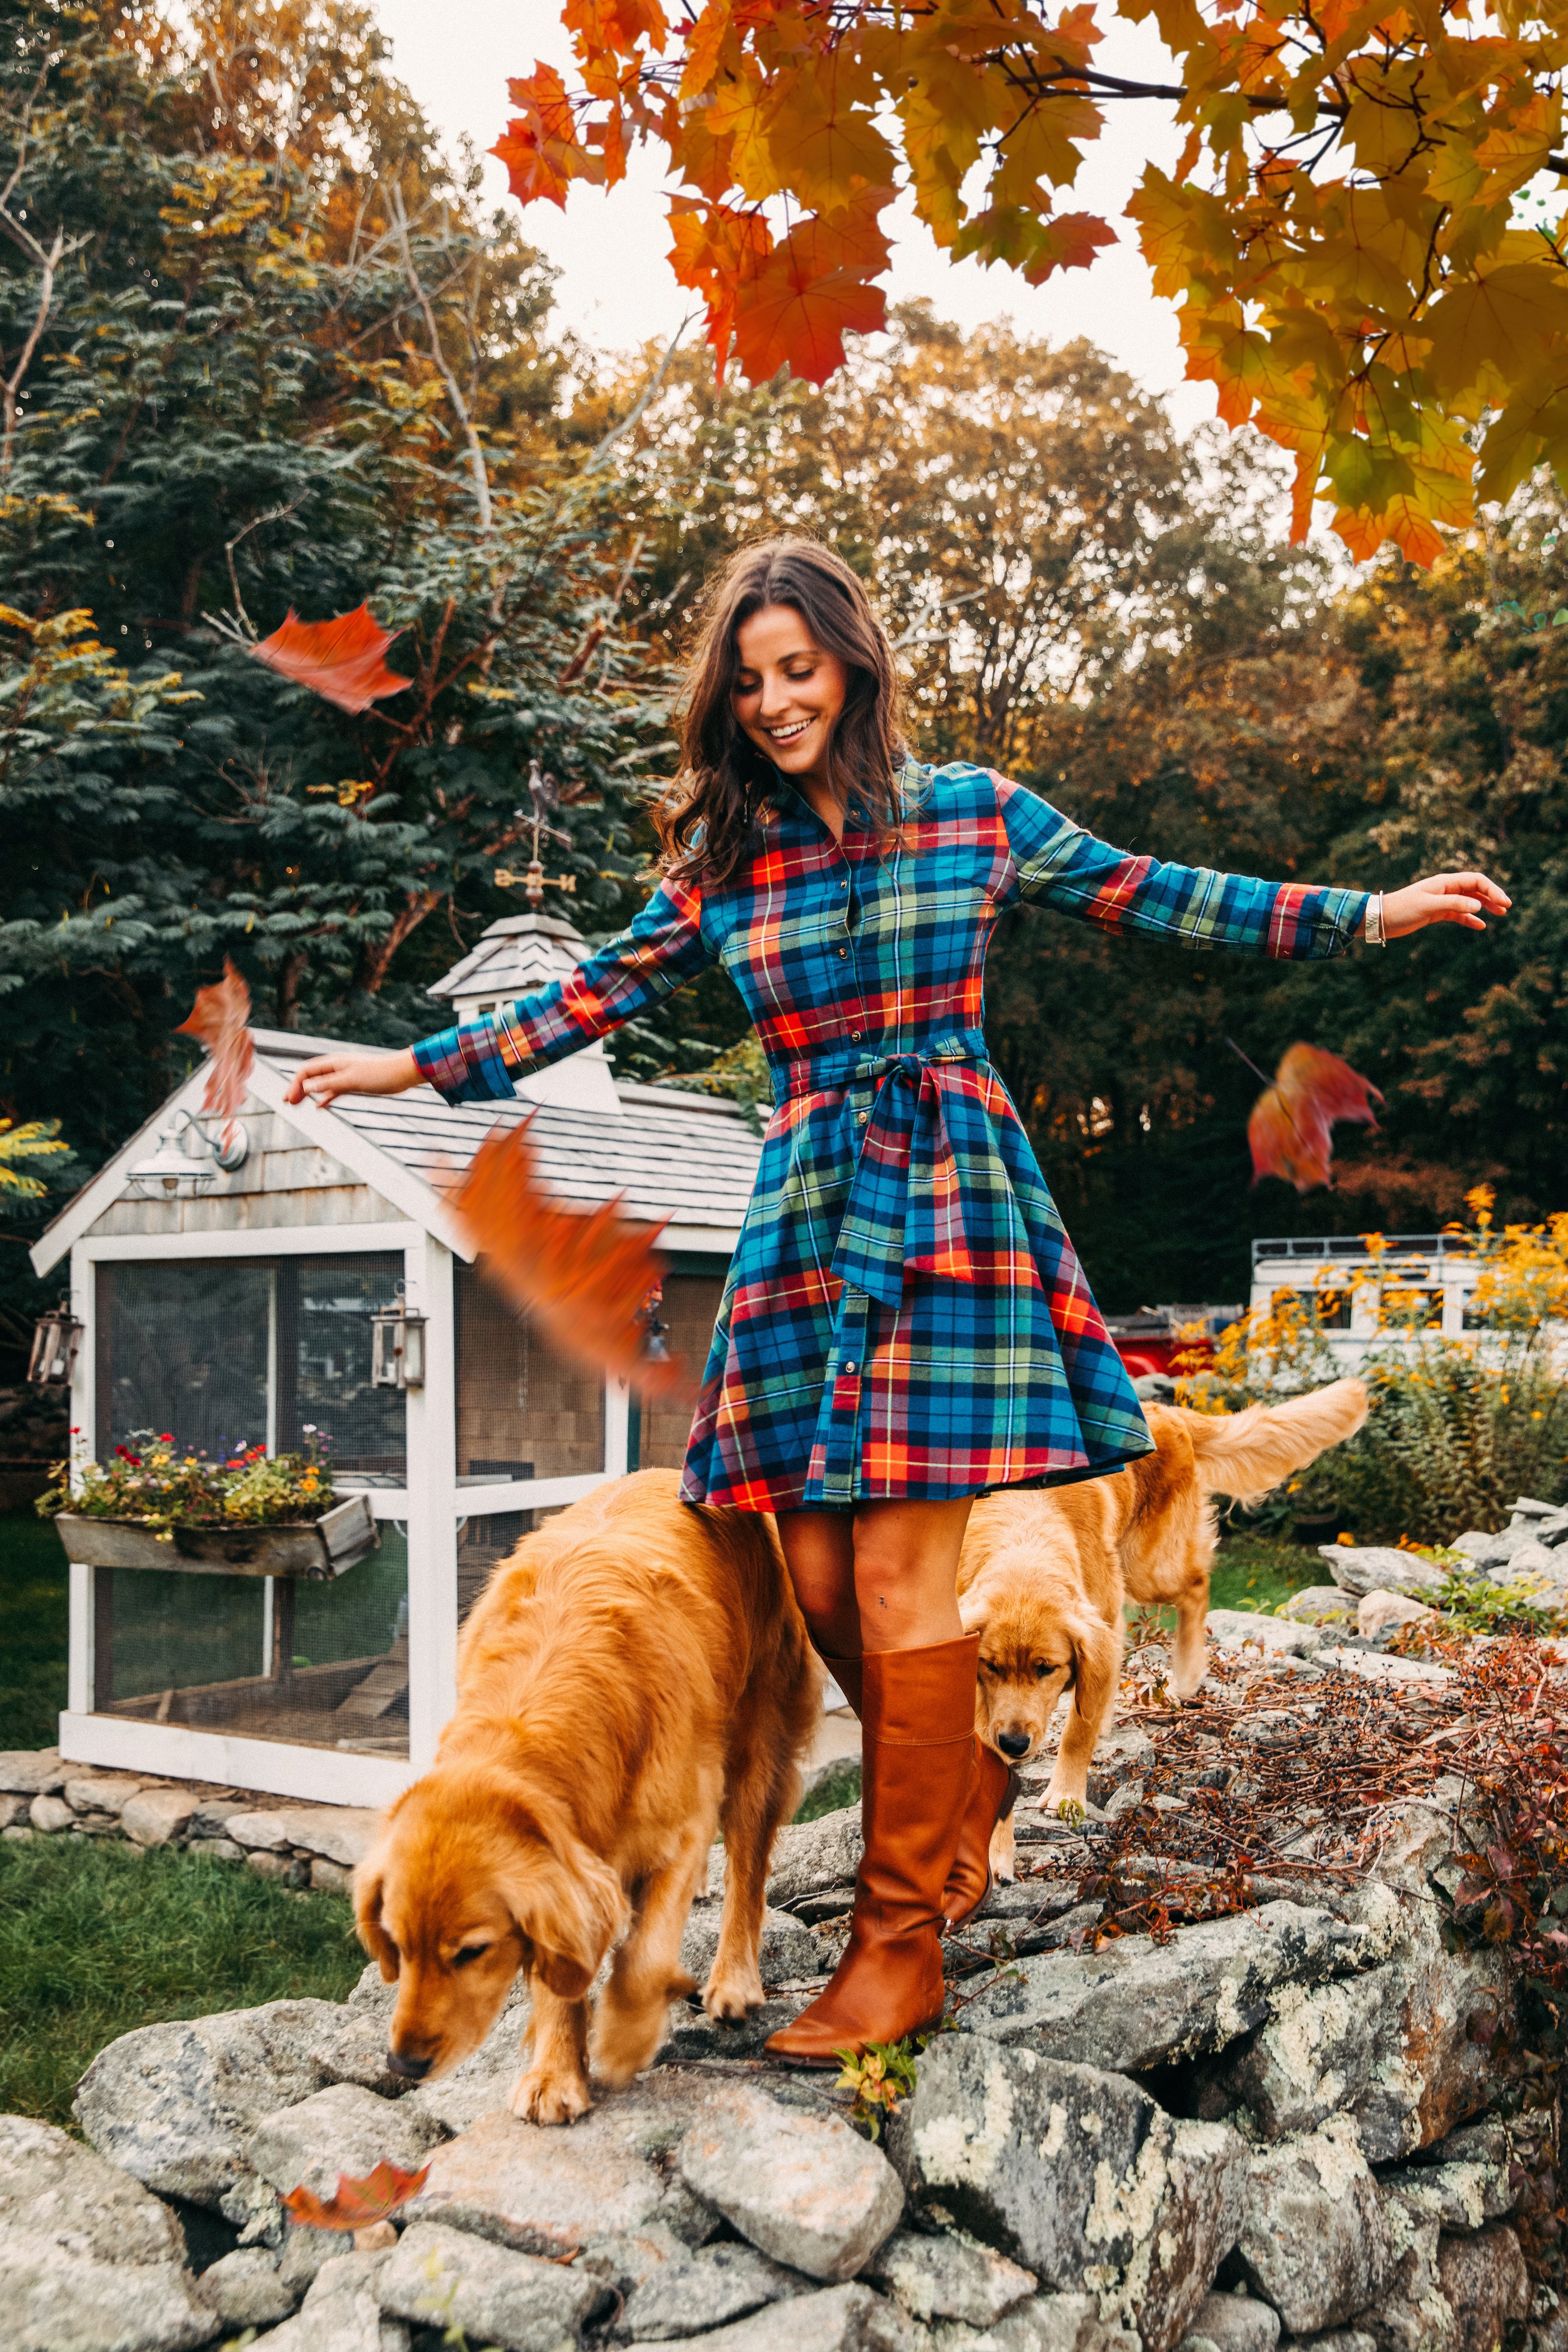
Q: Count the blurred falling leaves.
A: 5